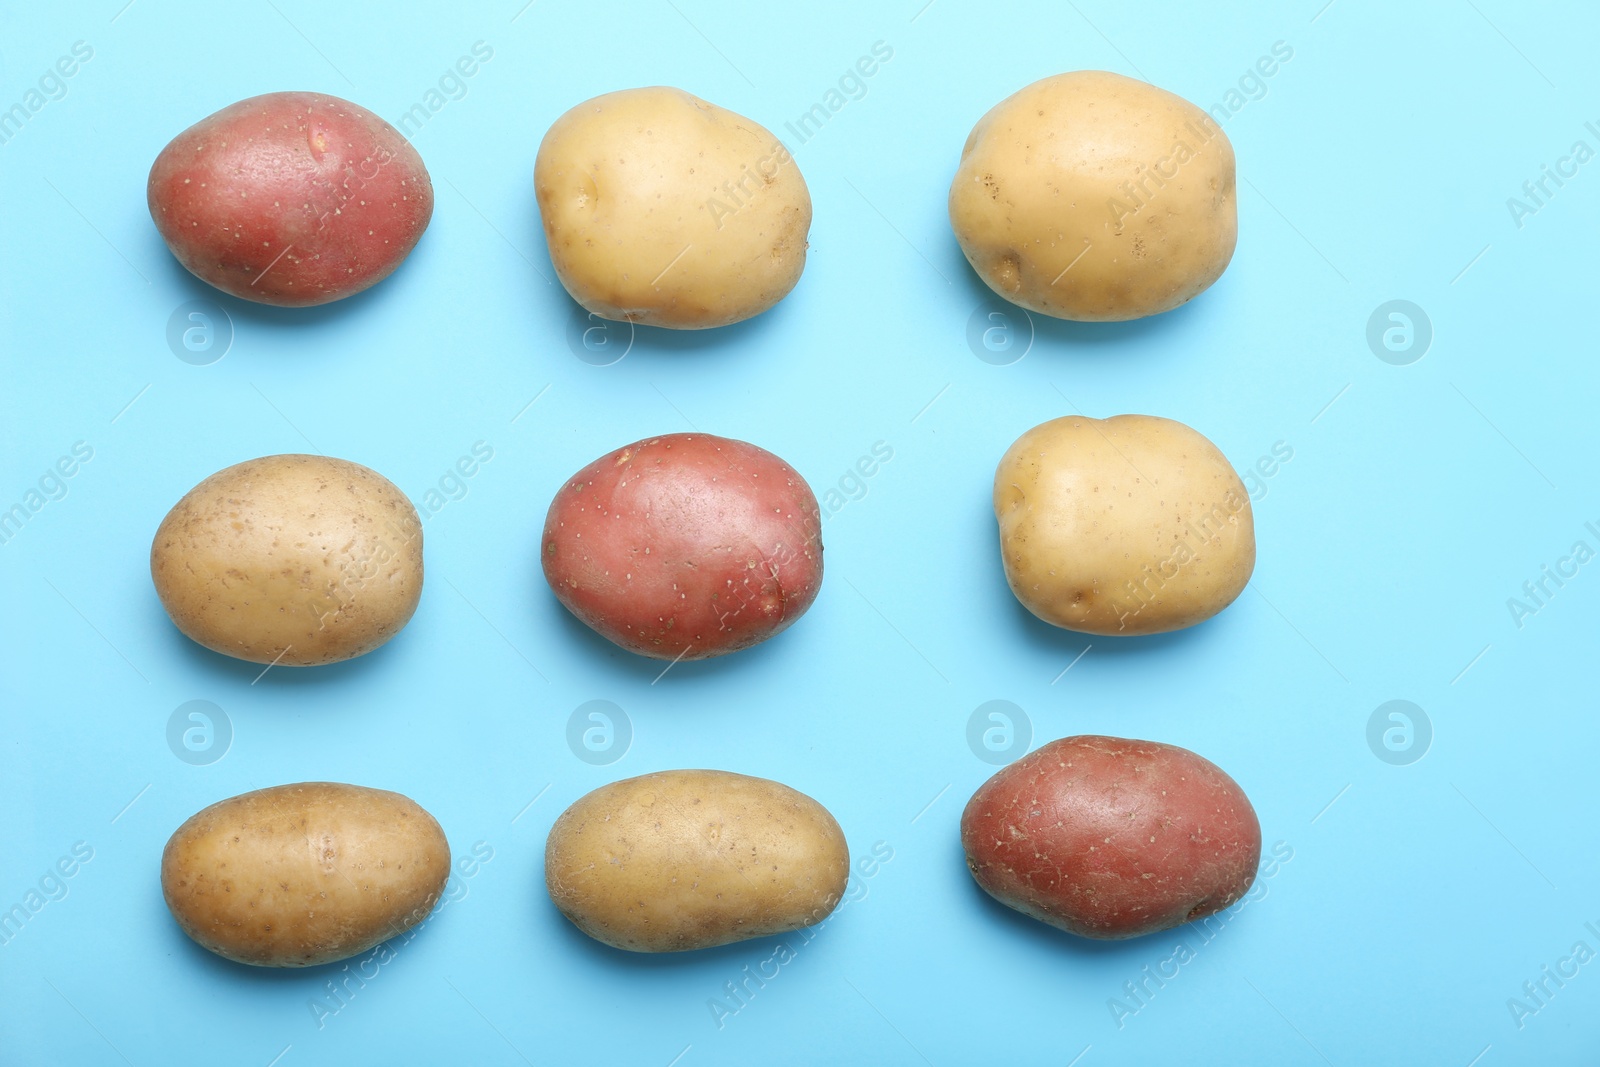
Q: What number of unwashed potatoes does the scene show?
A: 0